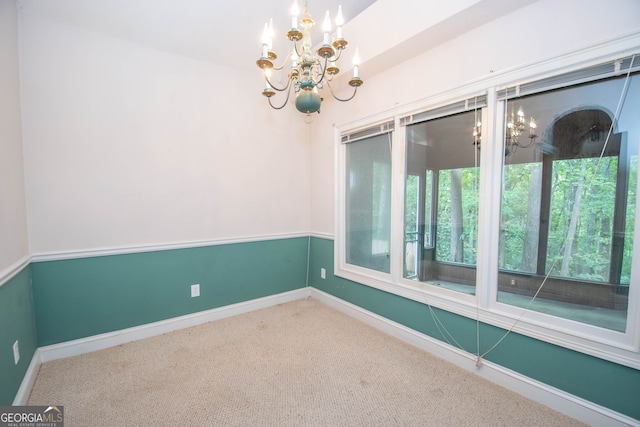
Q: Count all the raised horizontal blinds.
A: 3